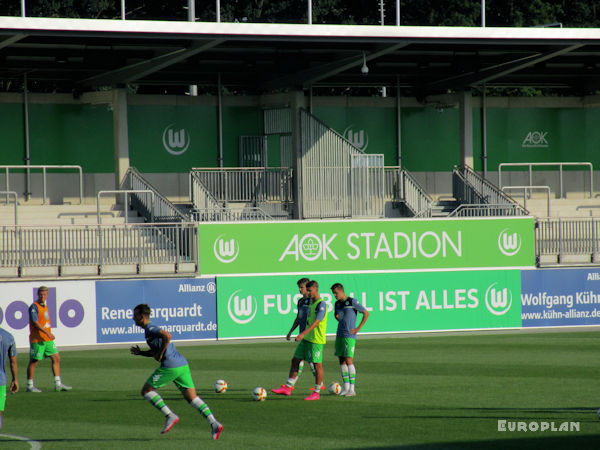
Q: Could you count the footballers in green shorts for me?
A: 6